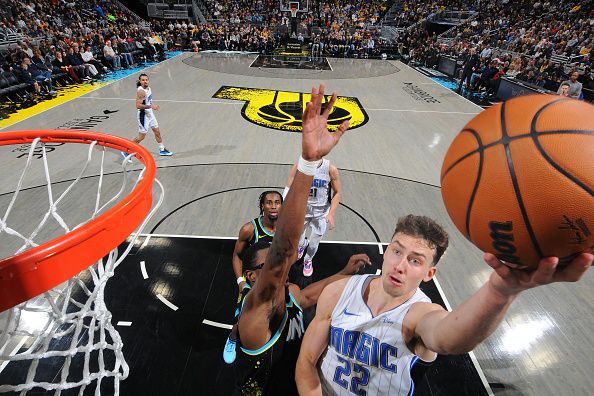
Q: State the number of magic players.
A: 3